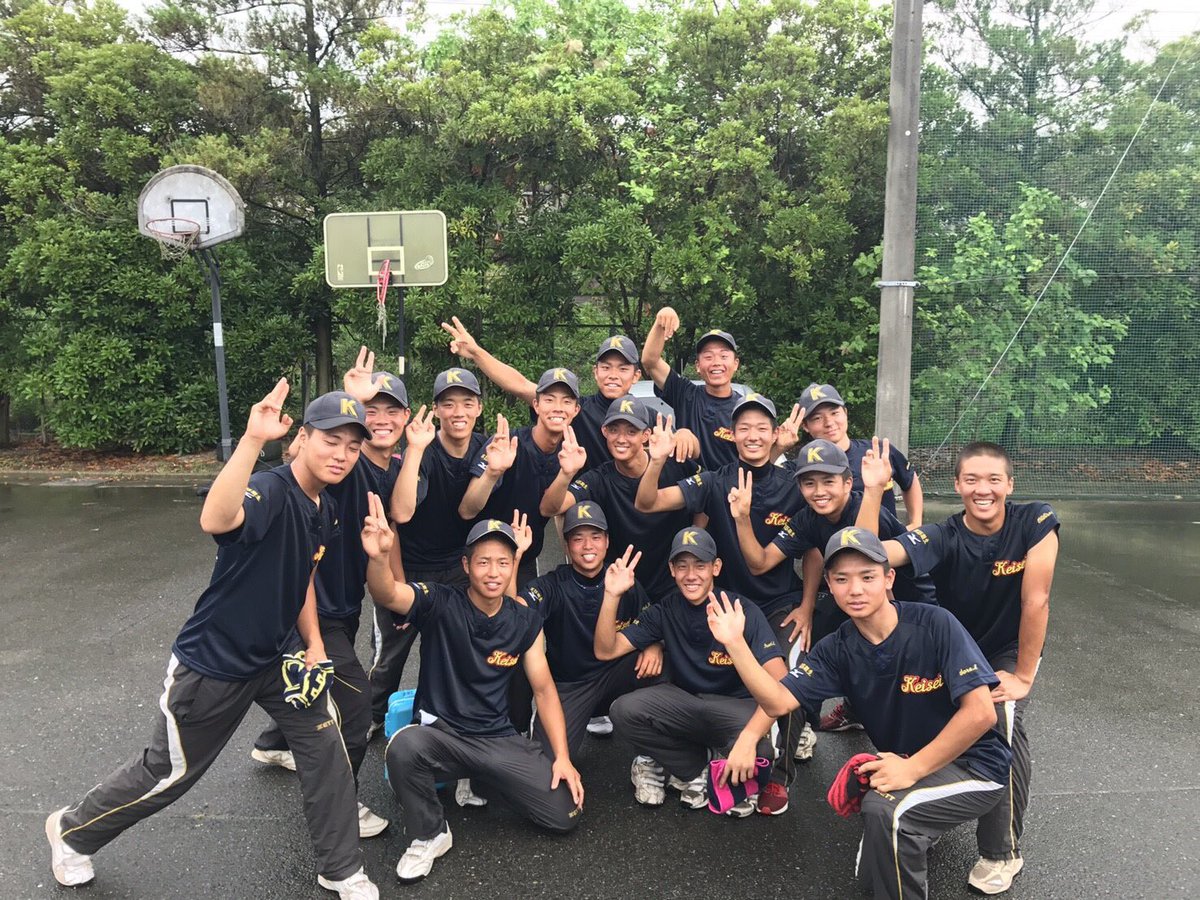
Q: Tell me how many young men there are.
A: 15